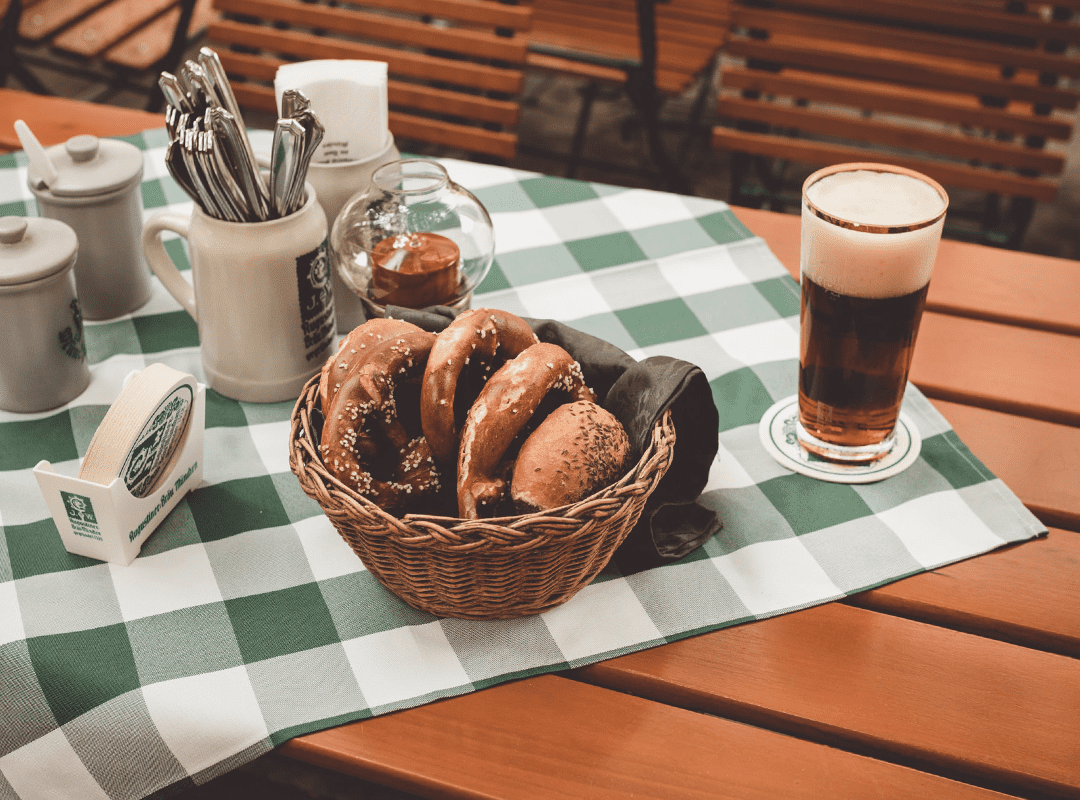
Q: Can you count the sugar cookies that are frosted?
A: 0